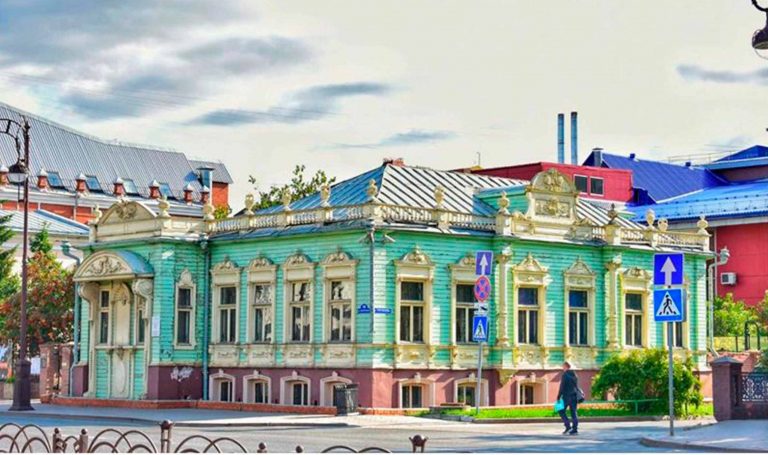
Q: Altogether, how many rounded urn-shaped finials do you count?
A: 13